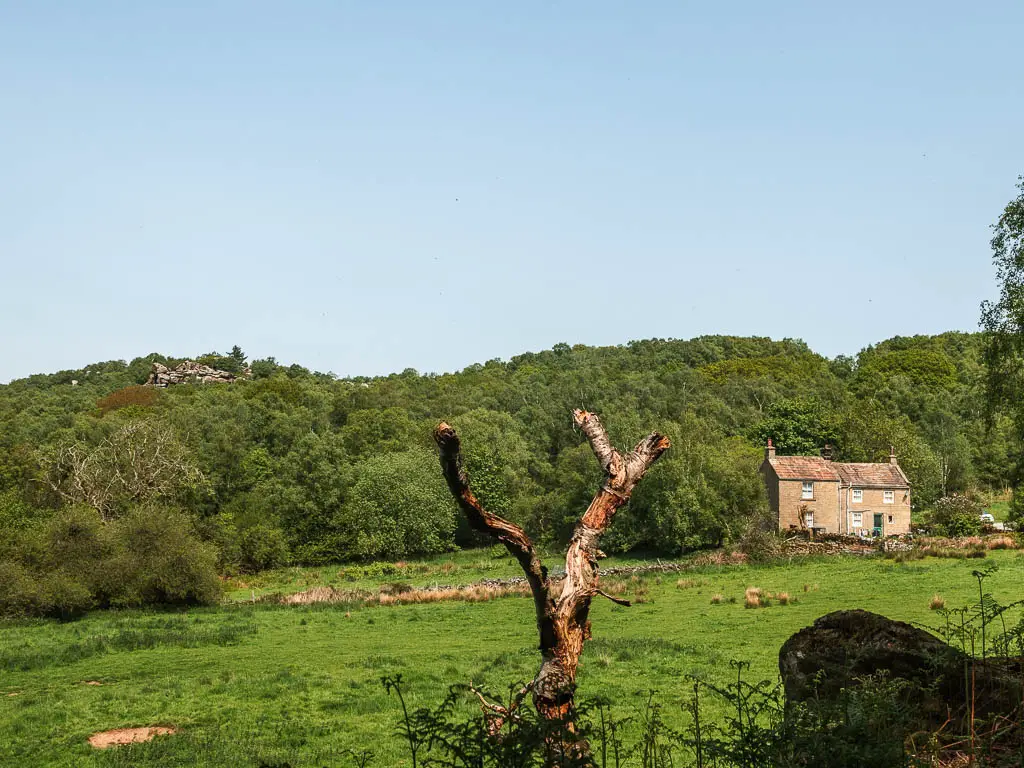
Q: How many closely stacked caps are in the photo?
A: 0